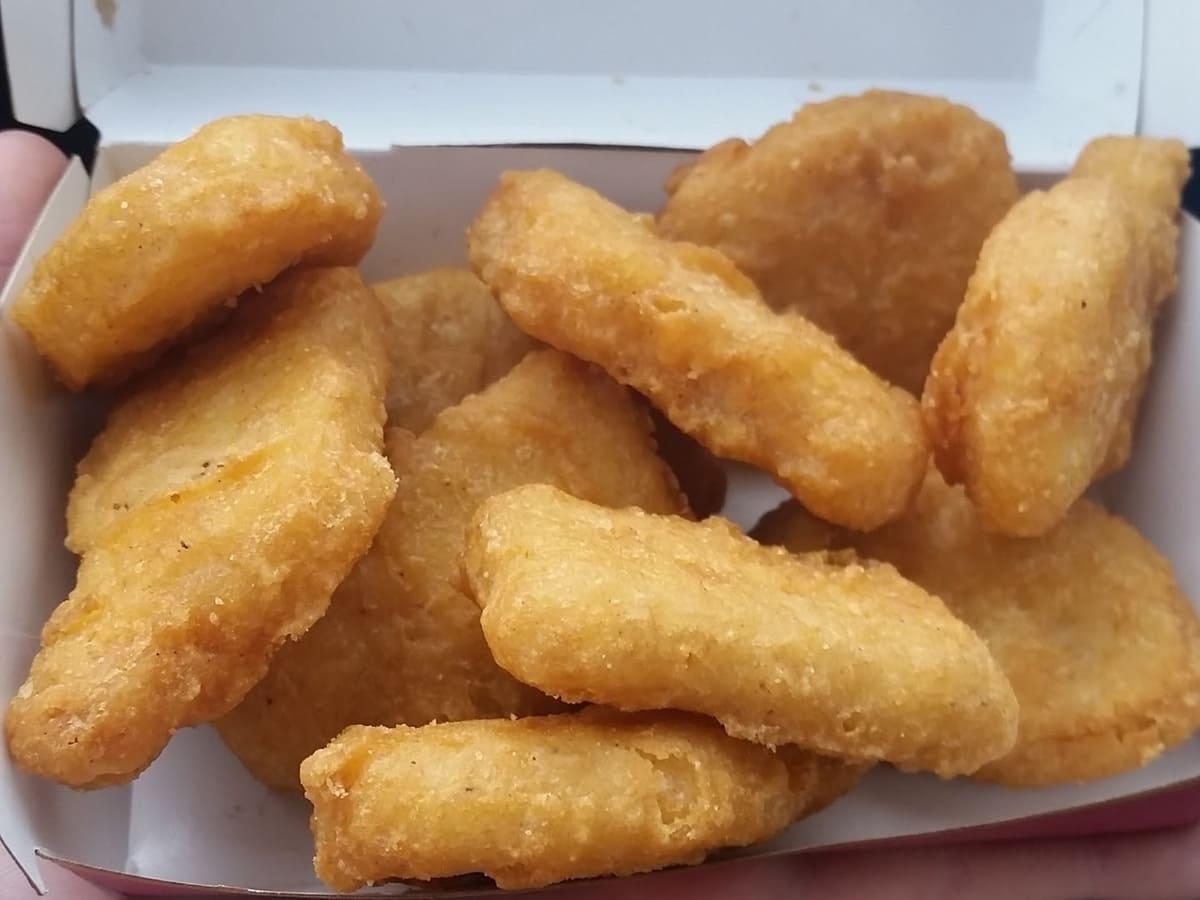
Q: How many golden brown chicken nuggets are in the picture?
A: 10